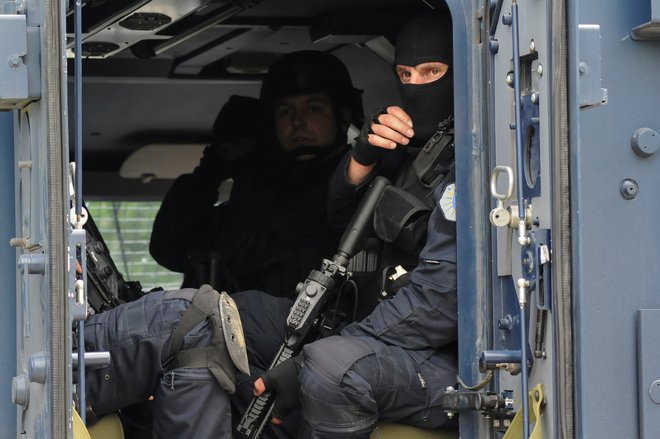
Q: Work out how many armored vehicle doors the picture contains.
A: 2